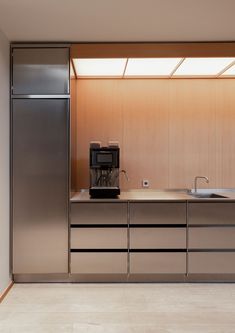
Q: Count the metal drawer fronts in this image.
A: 9